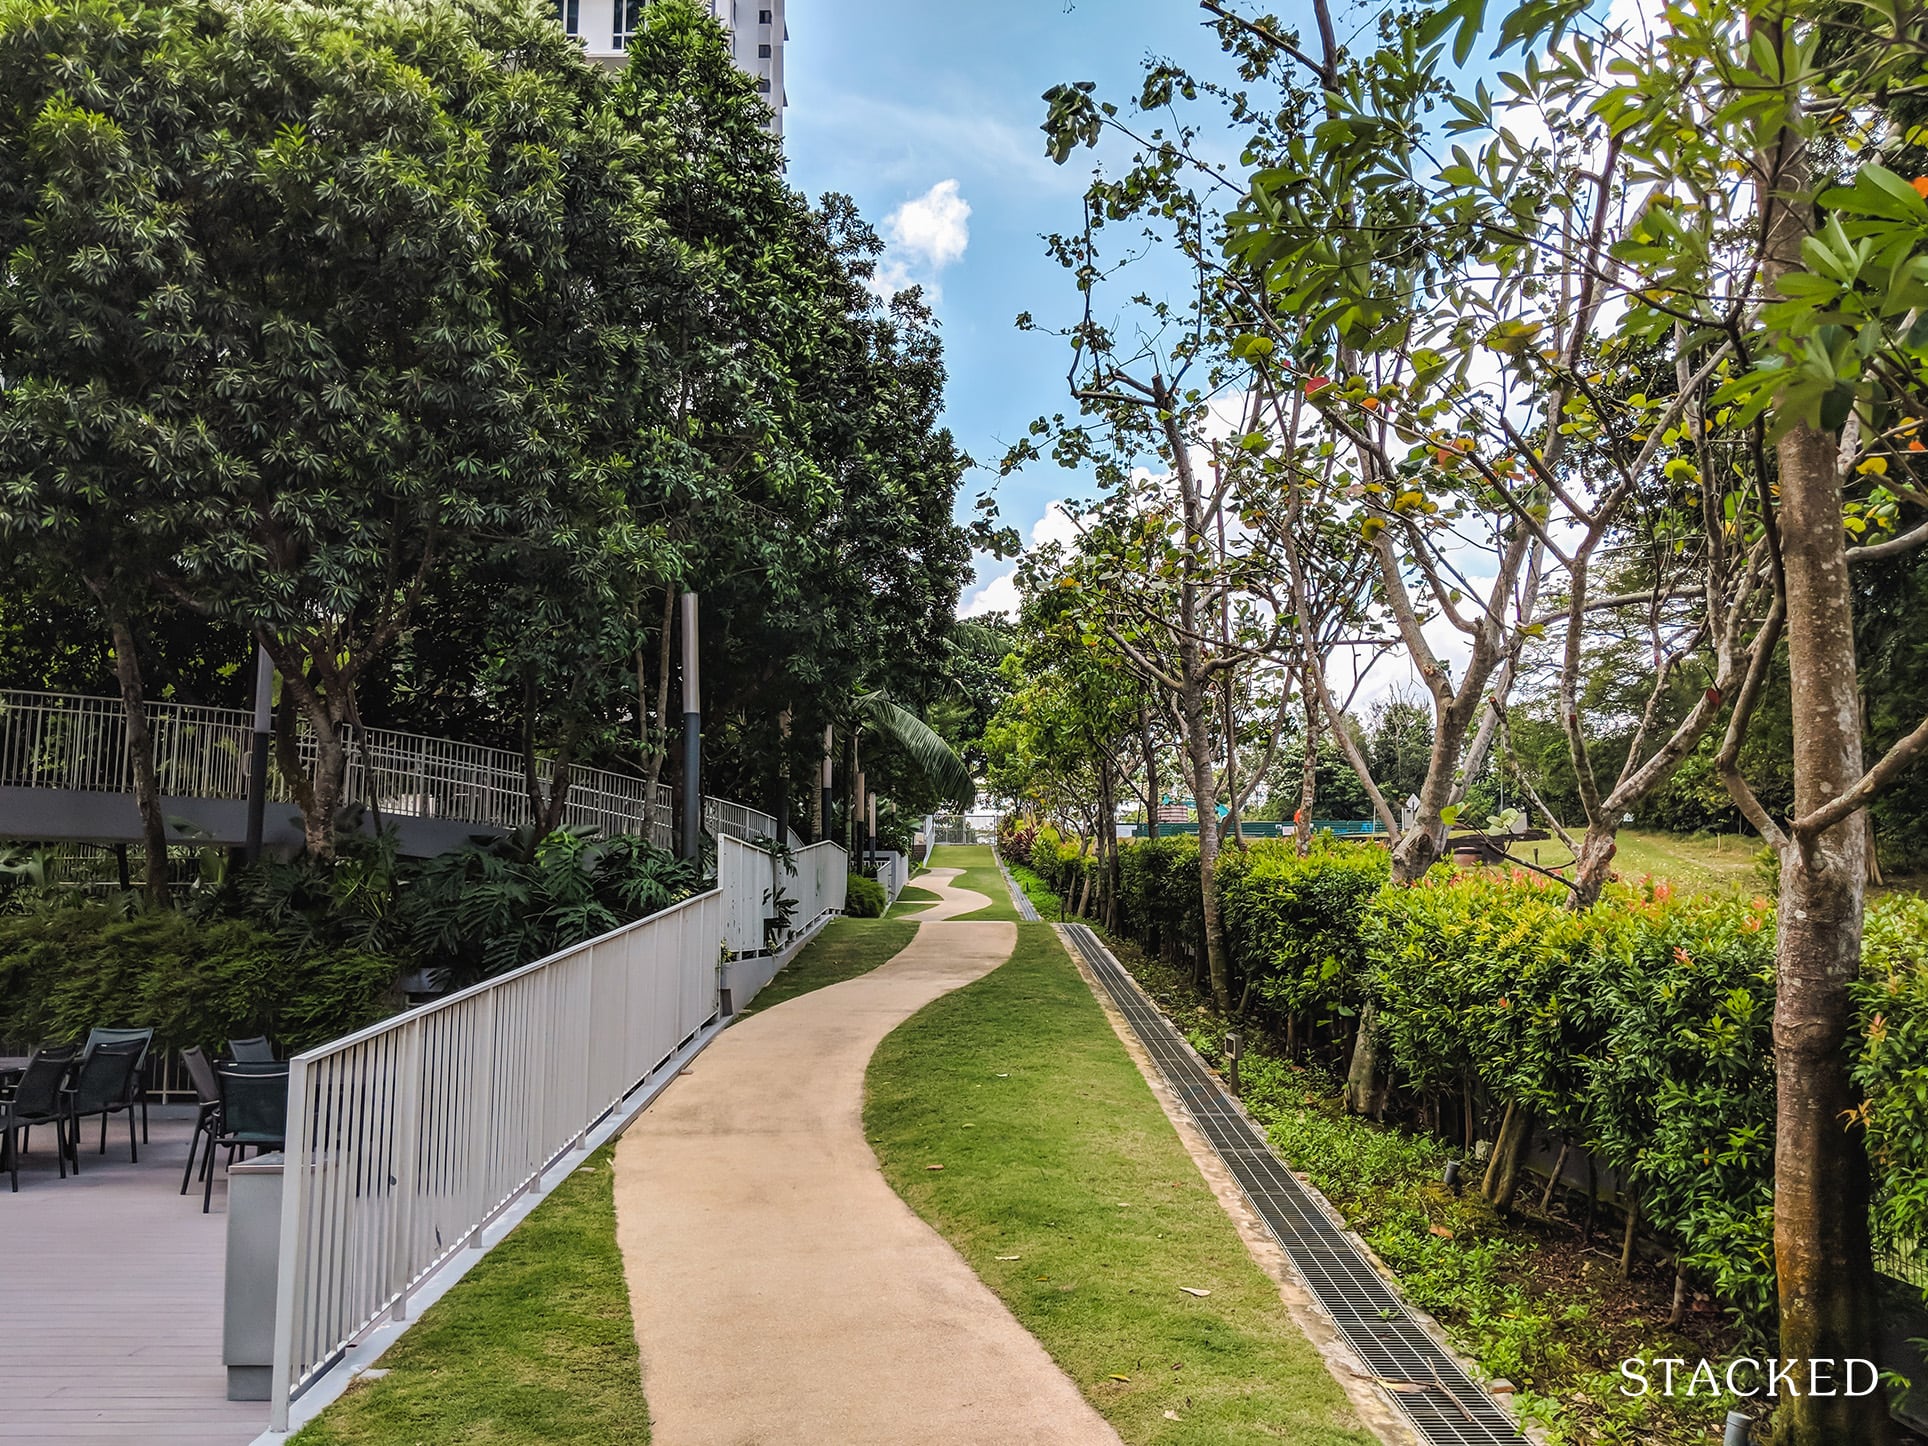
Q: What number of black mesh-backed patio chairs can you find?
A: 6